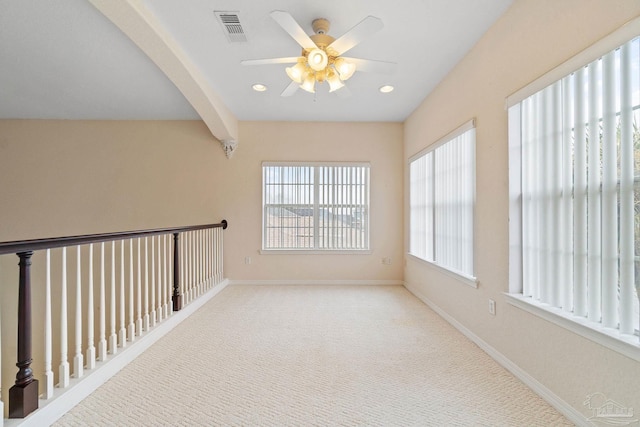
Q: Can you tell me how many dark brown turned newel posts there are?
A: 2